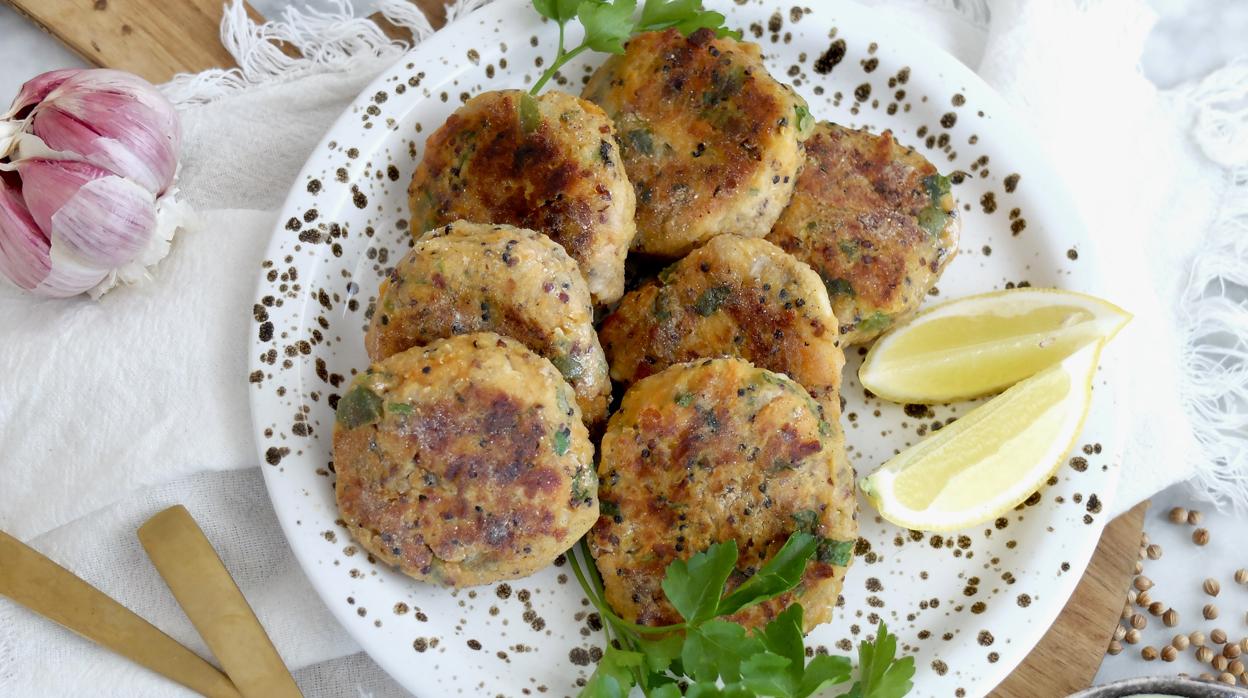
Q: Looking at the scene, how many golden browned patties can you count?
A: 7